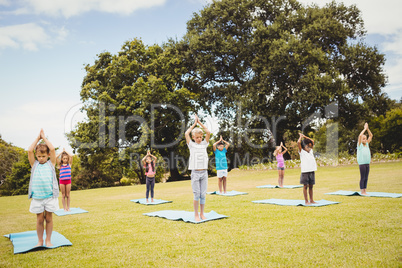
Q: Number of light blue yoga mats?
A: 8